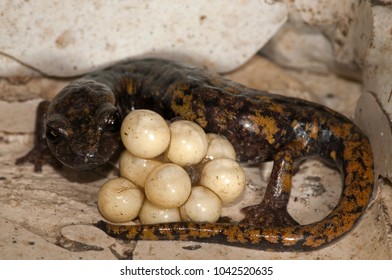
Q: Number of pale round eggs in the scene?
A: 9